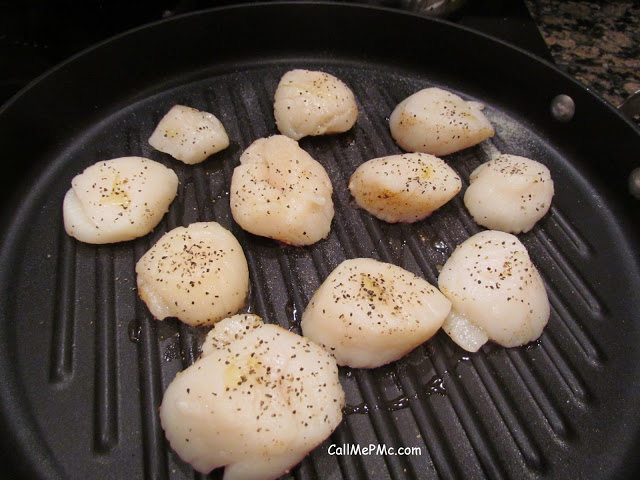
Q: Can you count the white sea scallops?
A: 11